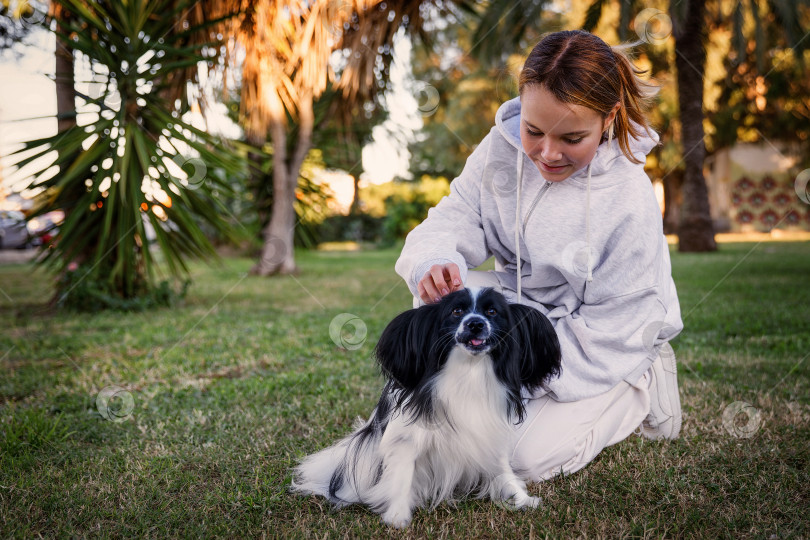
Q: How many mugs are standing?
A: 0